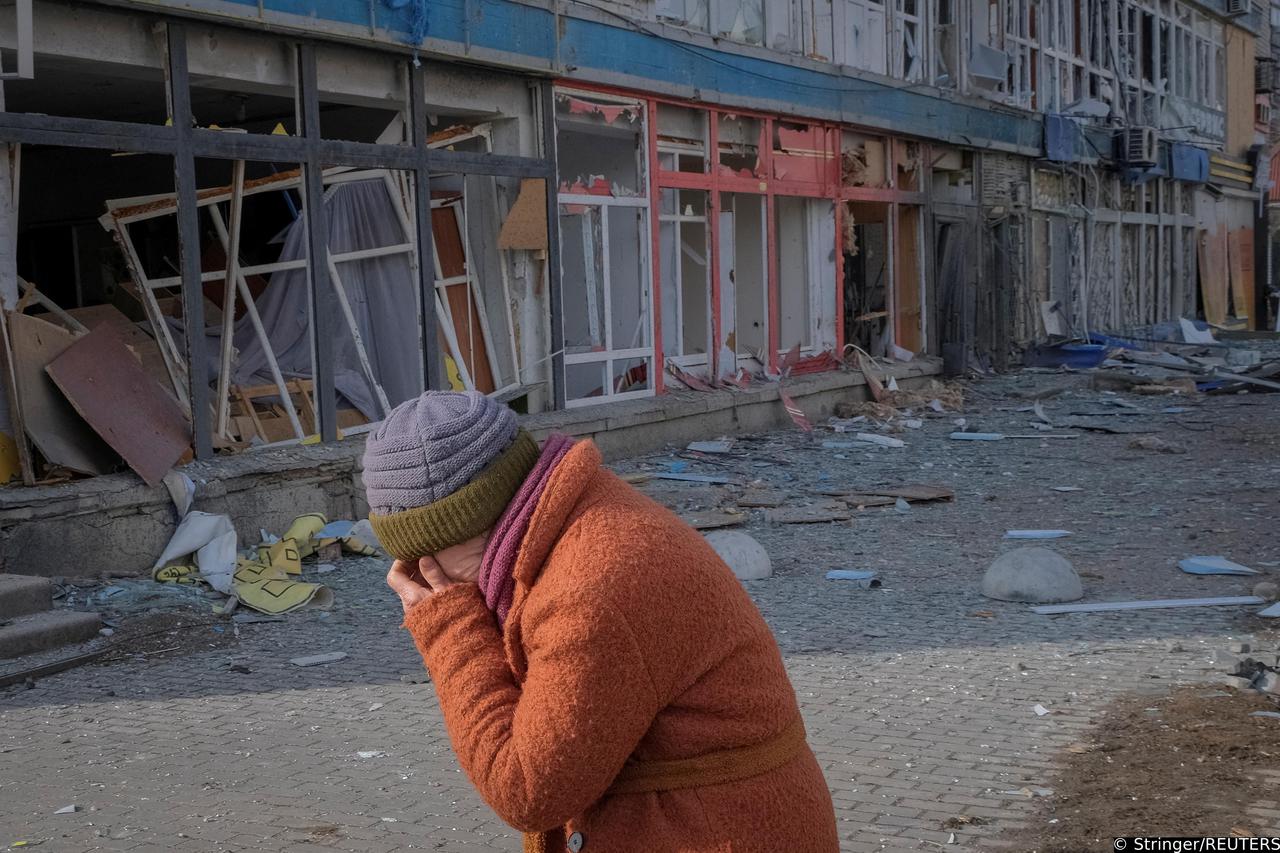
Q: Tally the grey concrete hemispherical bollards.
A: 2